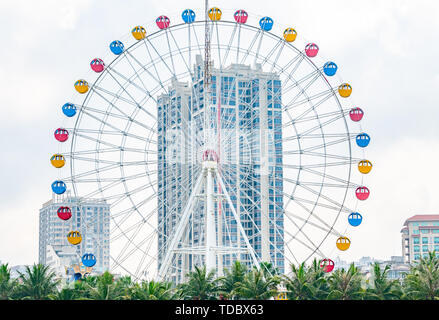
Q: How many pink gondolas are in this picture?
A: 9